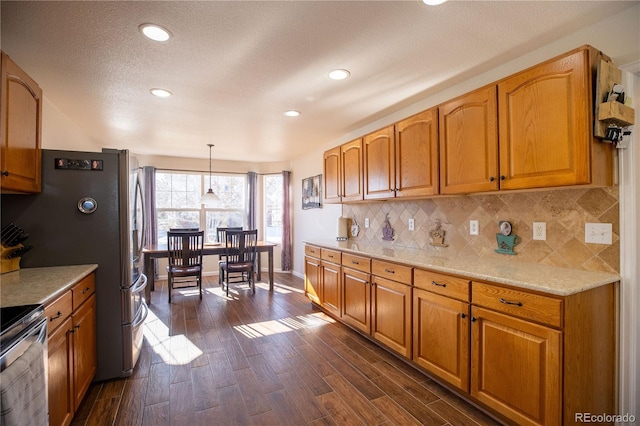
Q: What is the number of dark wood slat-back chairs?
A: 4